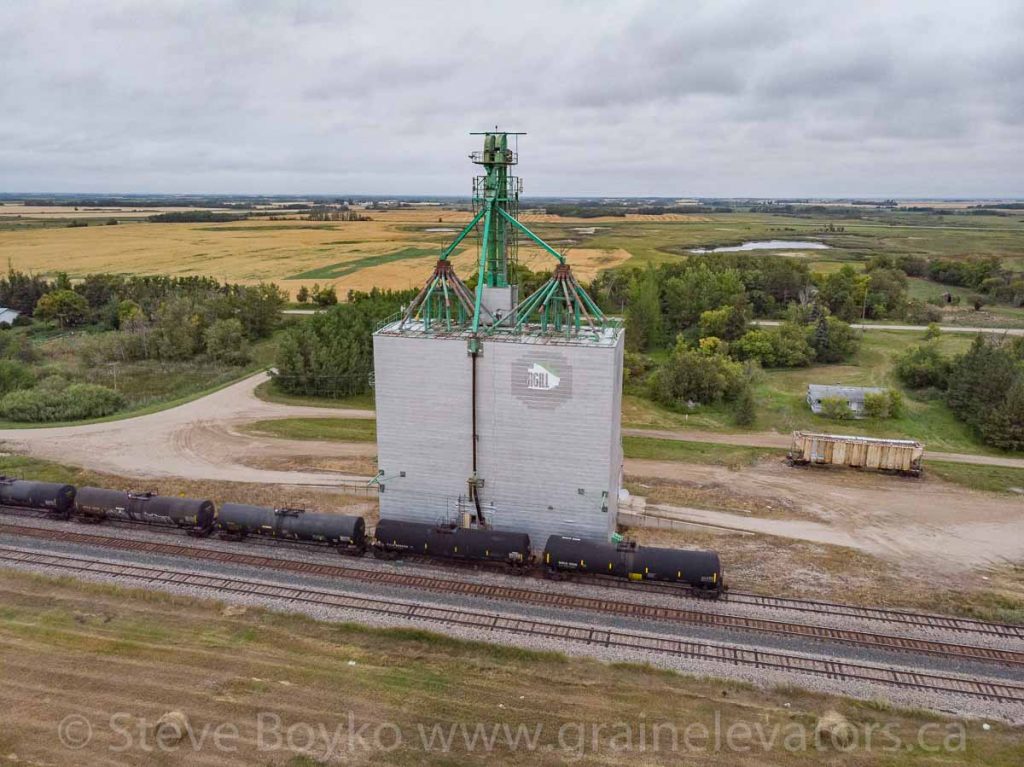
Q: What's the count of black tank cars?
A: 5